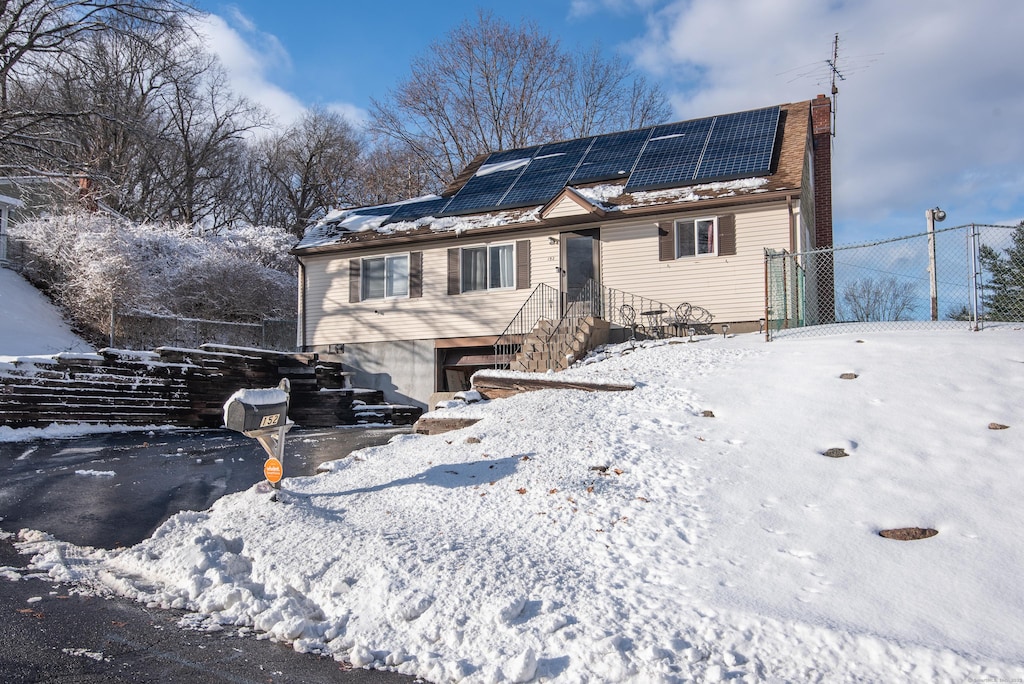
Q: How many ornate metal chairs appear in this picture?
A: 2